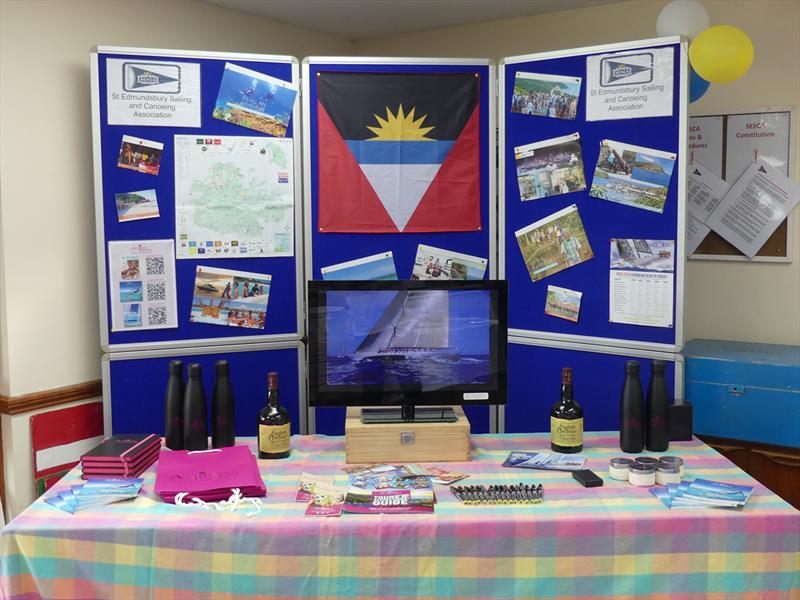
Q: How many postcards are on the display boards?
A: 11